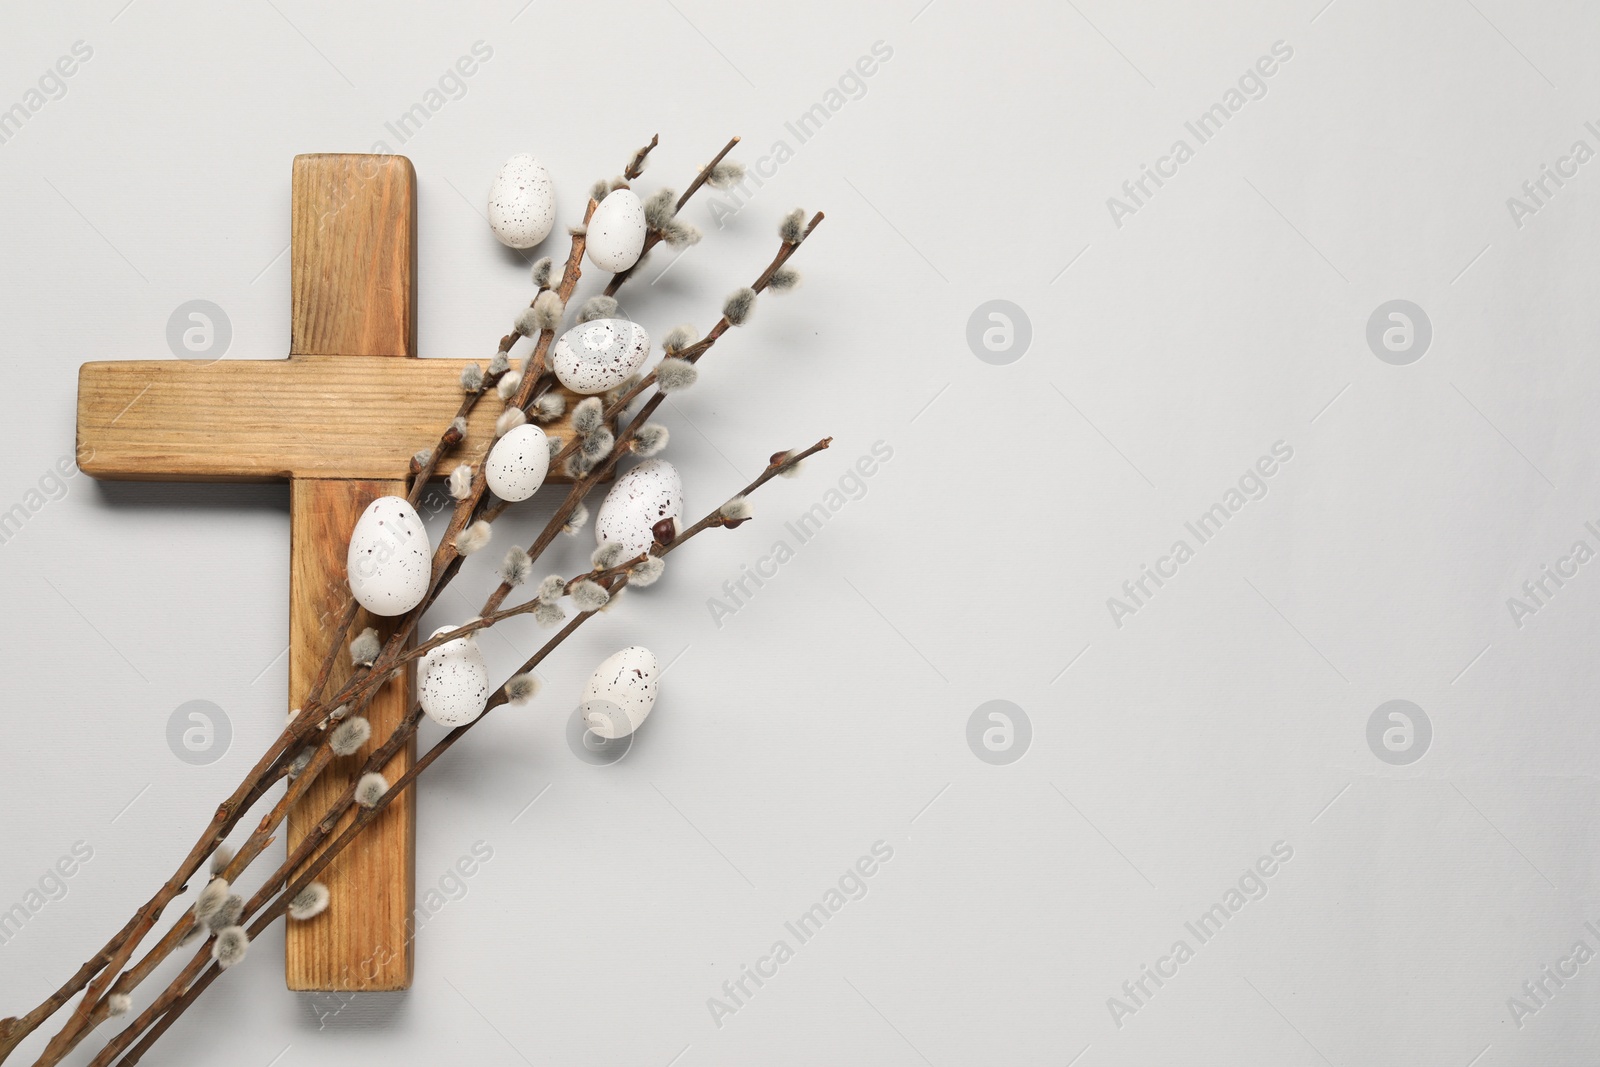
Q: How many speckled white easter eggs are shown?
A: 8